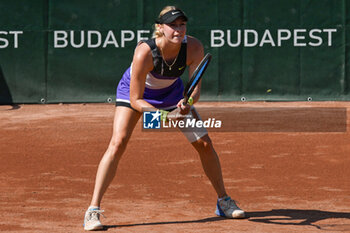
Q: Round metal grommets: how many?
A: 4